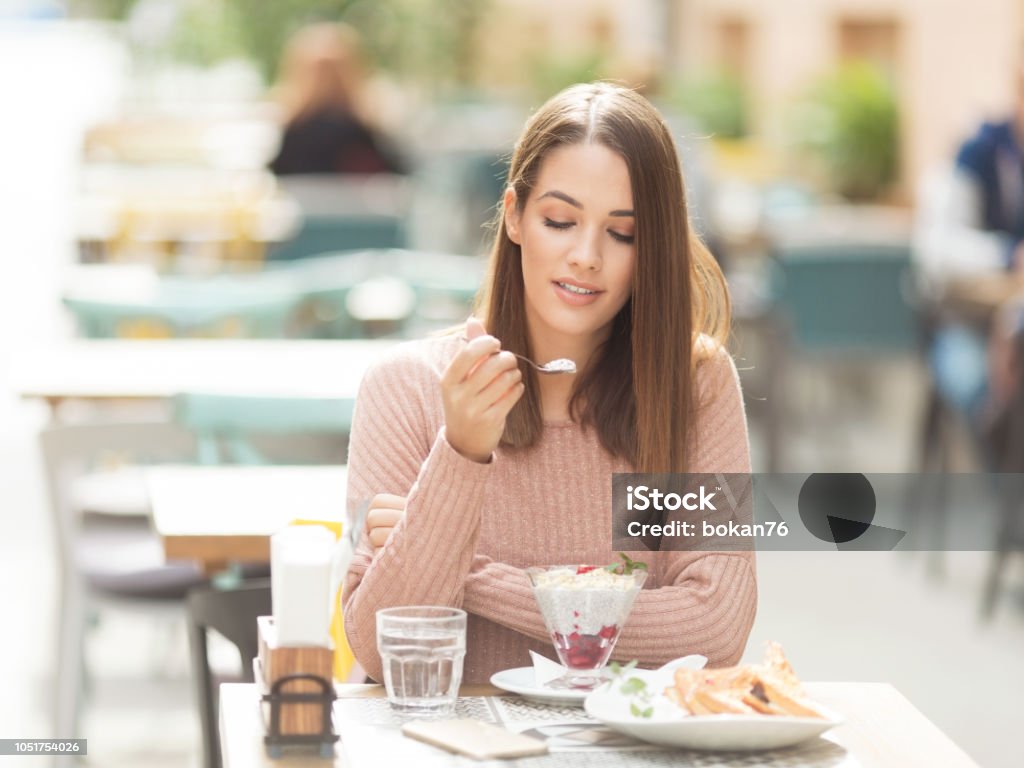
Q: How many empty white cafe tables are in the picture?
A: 2